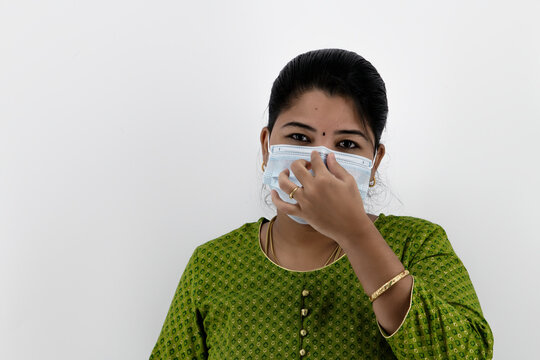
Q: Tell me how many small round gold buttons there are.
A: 4